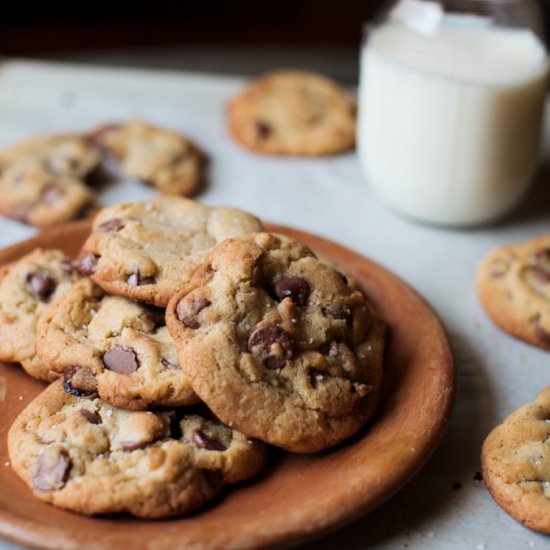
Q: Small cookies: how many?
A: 10